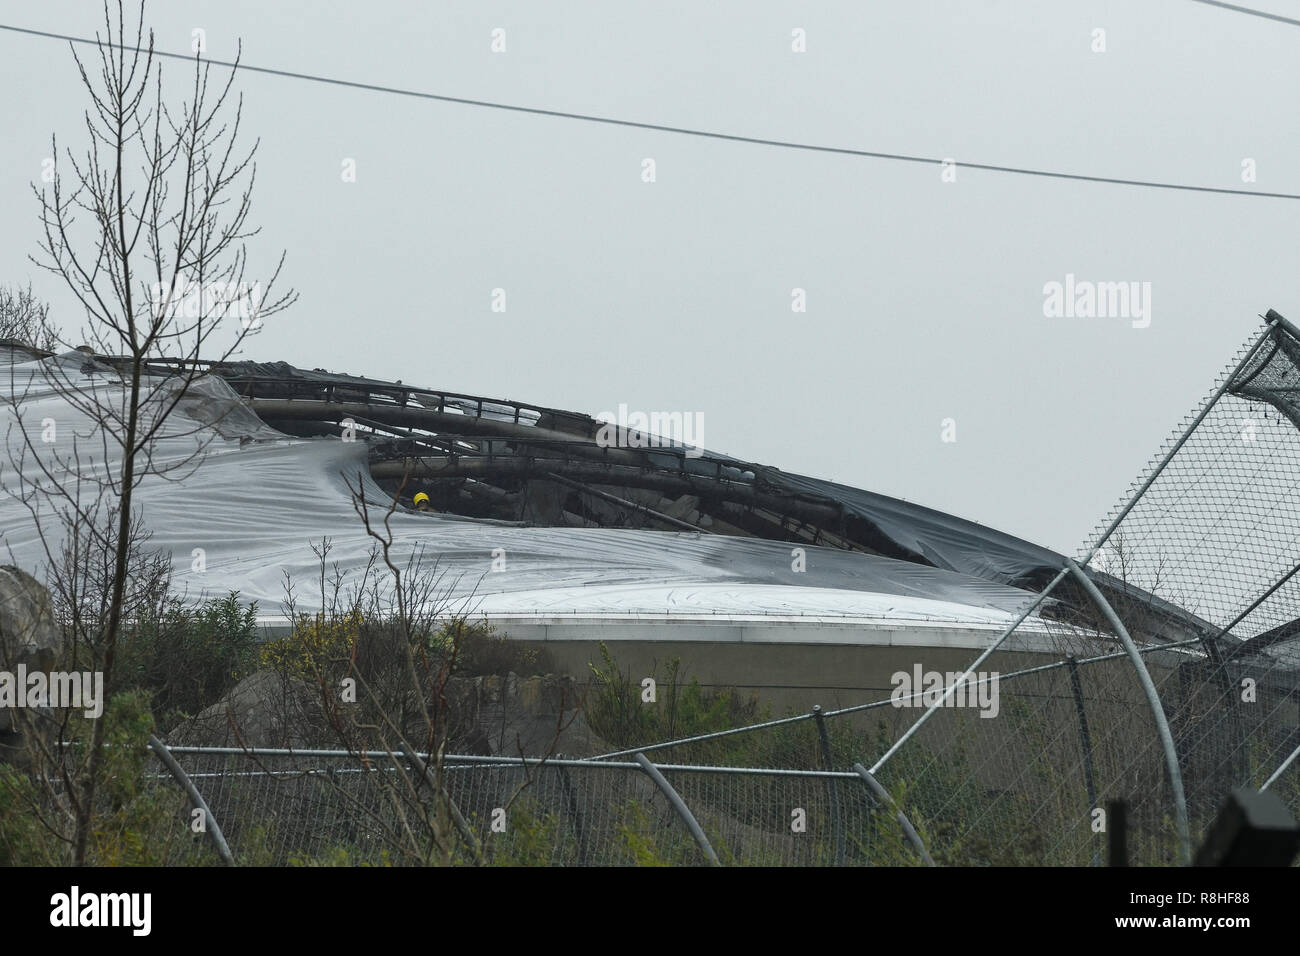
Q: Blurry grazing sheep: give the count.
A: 0